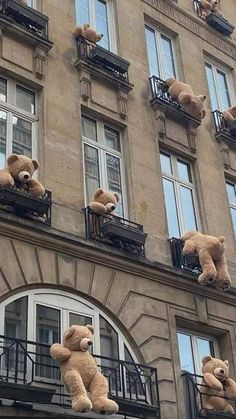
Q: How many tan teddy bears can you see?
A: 9